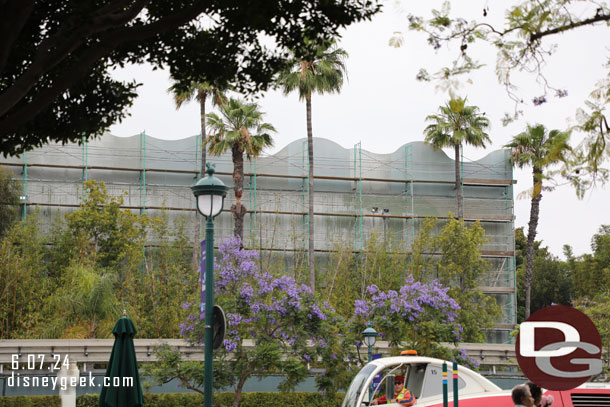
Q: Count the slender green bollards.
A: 2